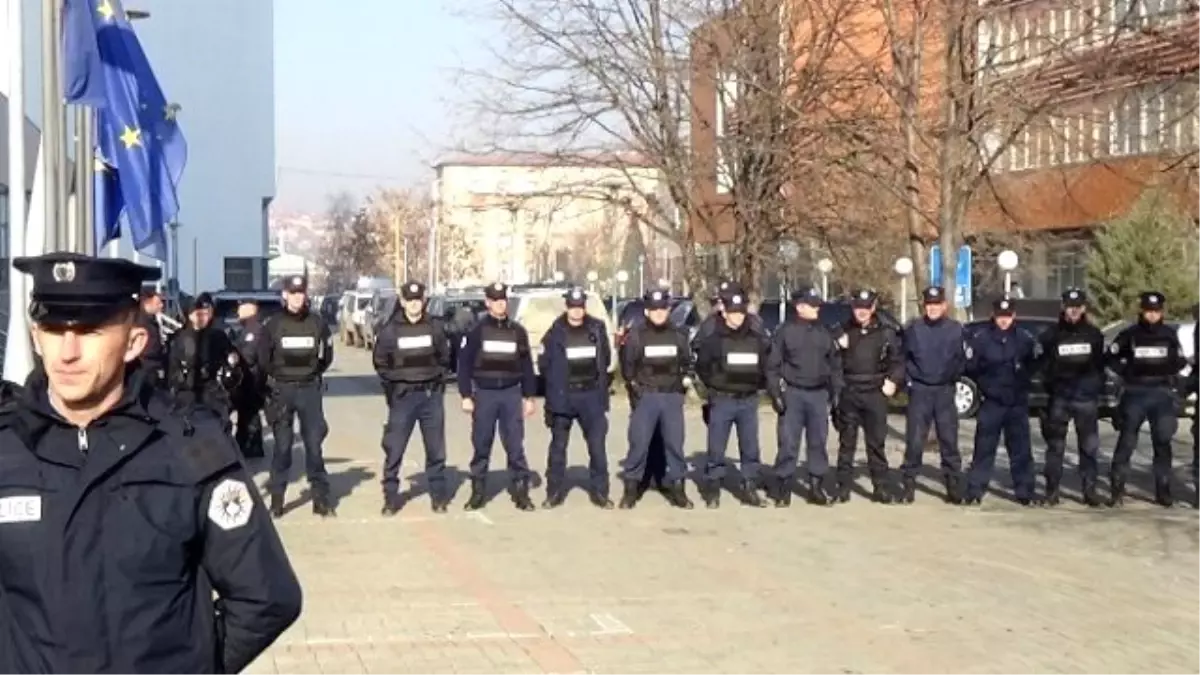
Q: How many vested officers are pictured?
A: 8